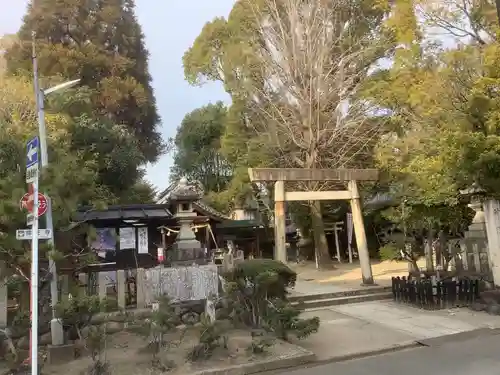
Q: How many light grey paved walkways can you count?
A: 1